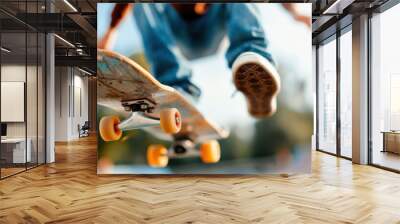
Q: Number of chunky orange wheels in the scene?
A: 4